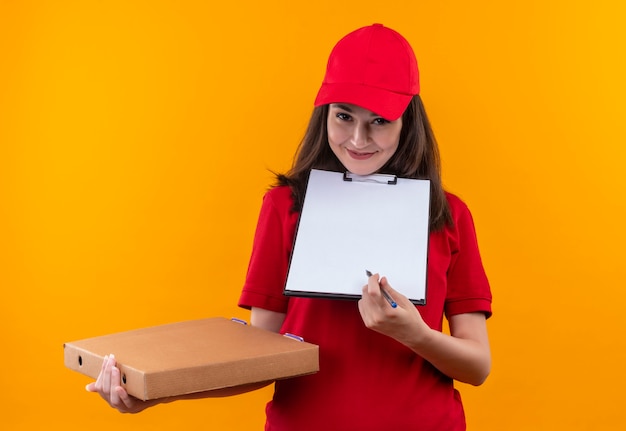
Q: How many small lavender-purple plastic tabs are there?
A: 2